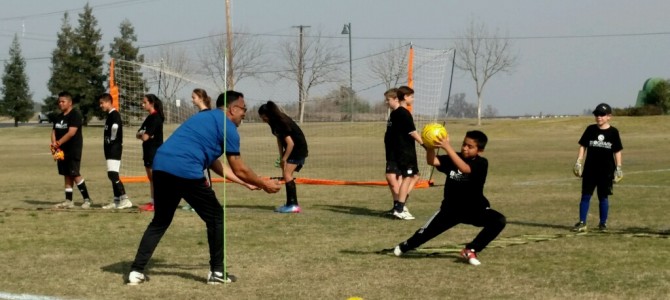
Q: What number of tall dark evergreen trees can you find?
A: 4